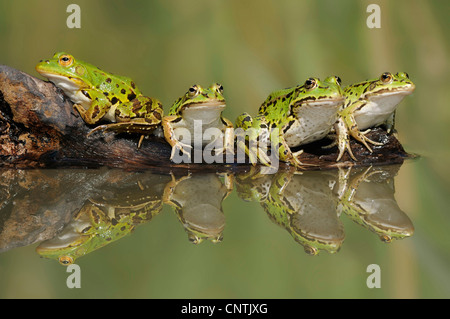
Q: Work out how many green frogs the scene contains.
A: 4